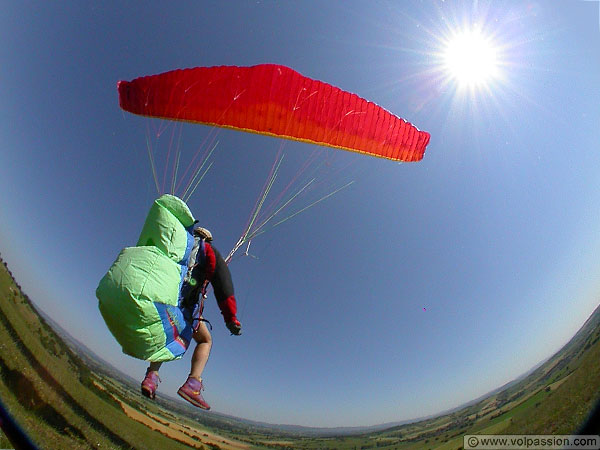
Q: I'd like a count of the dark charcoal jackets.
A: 1